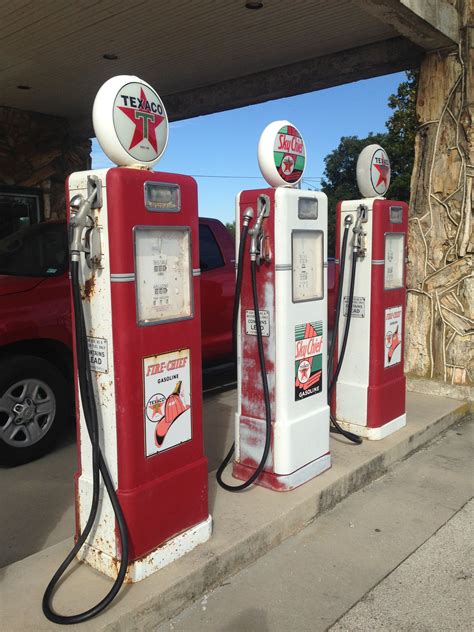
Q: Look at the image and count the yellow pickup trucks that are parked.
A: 0